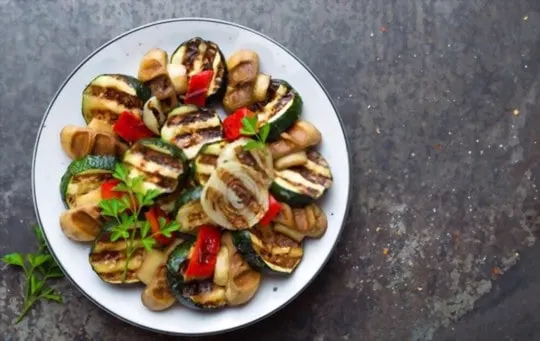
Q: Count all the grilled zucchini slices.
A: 12